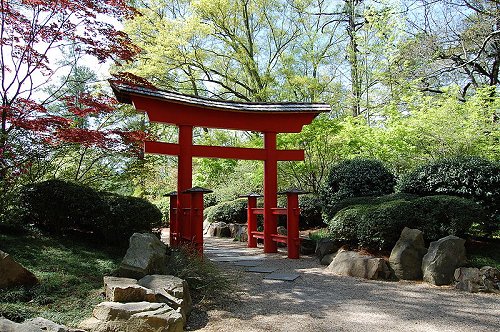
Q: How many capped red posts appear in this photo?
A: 4